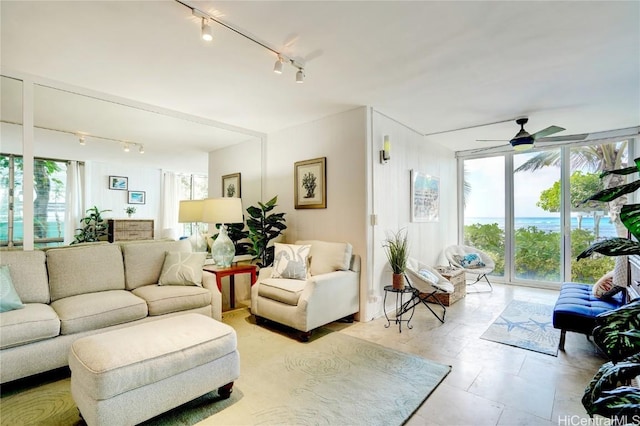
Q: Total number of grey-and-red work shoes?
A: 0